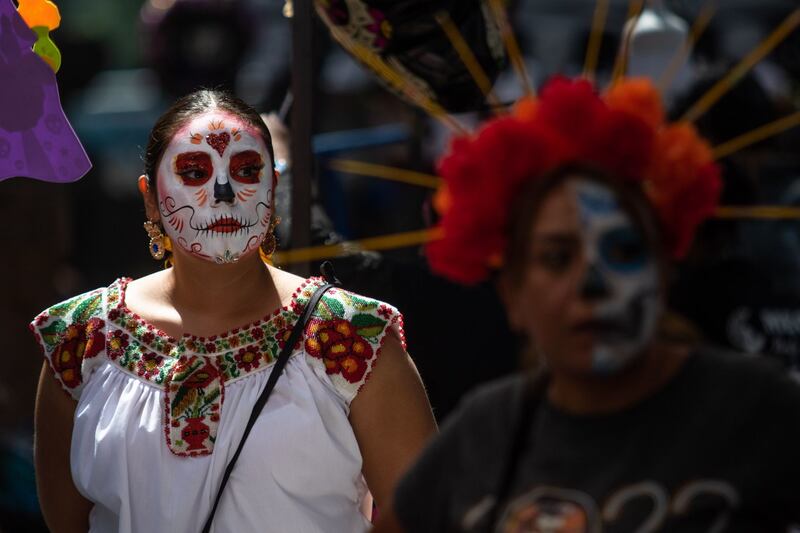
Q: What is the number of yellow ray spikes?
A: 11